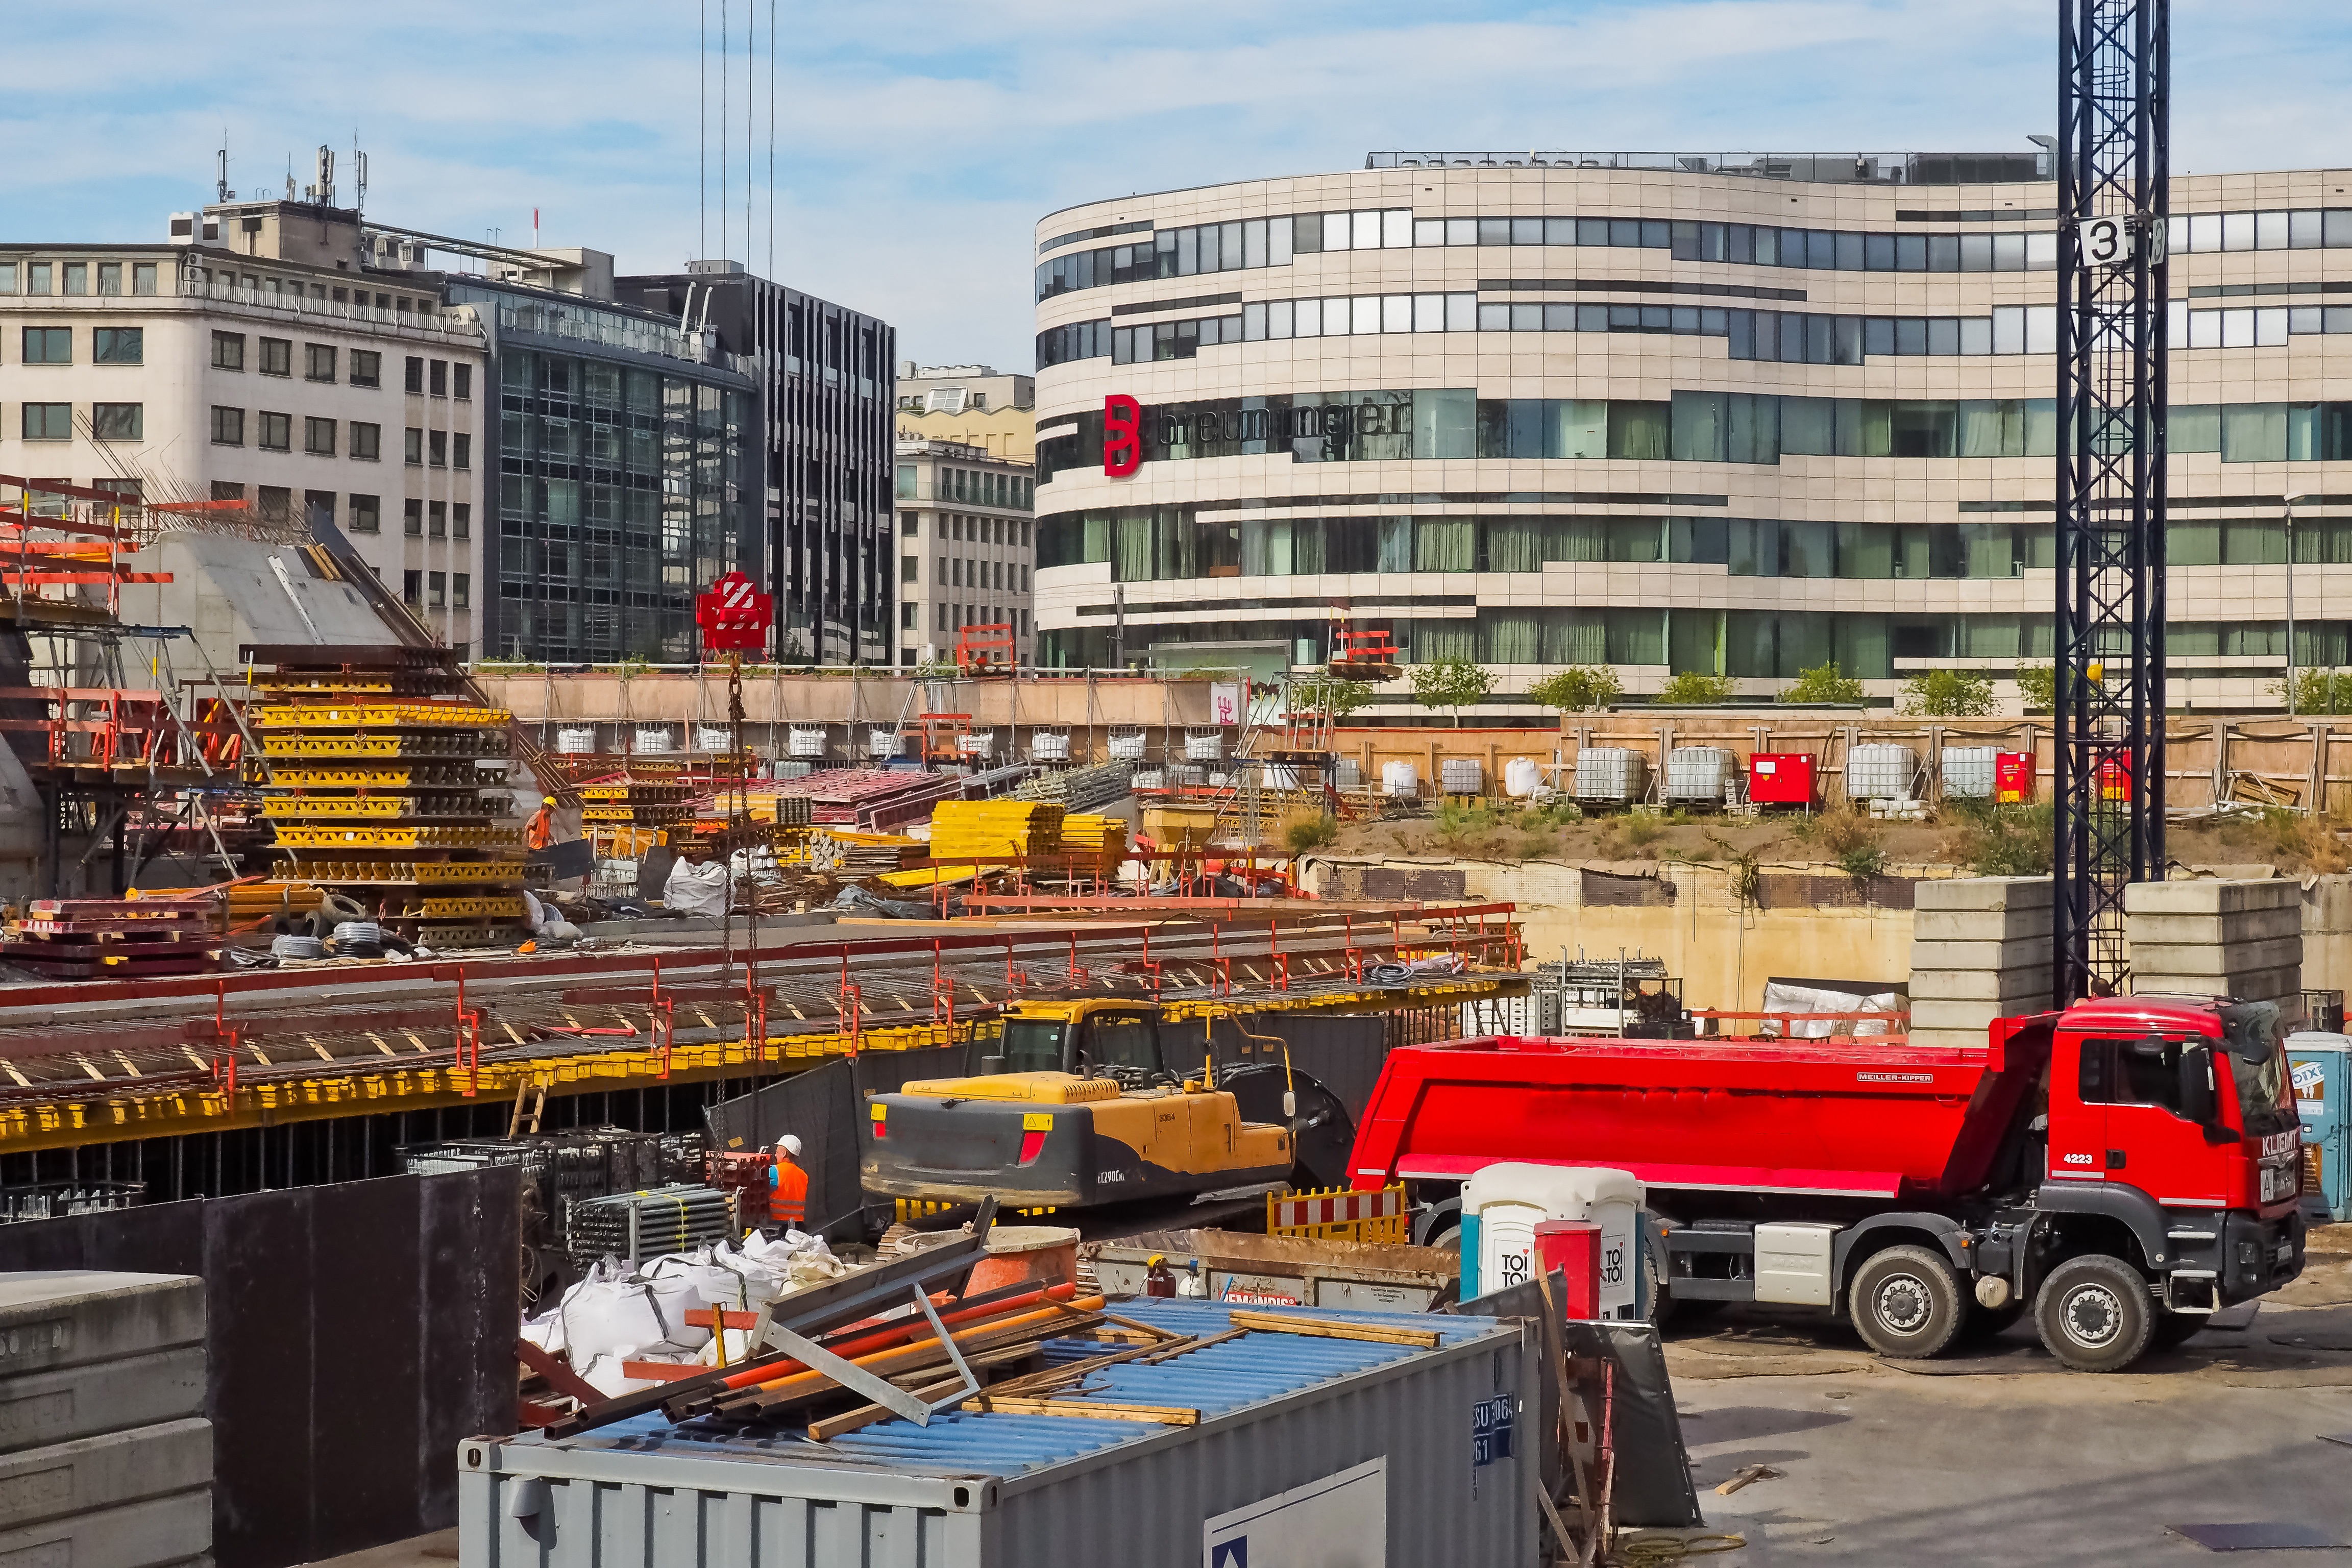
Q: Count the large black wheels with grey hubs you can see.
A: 2